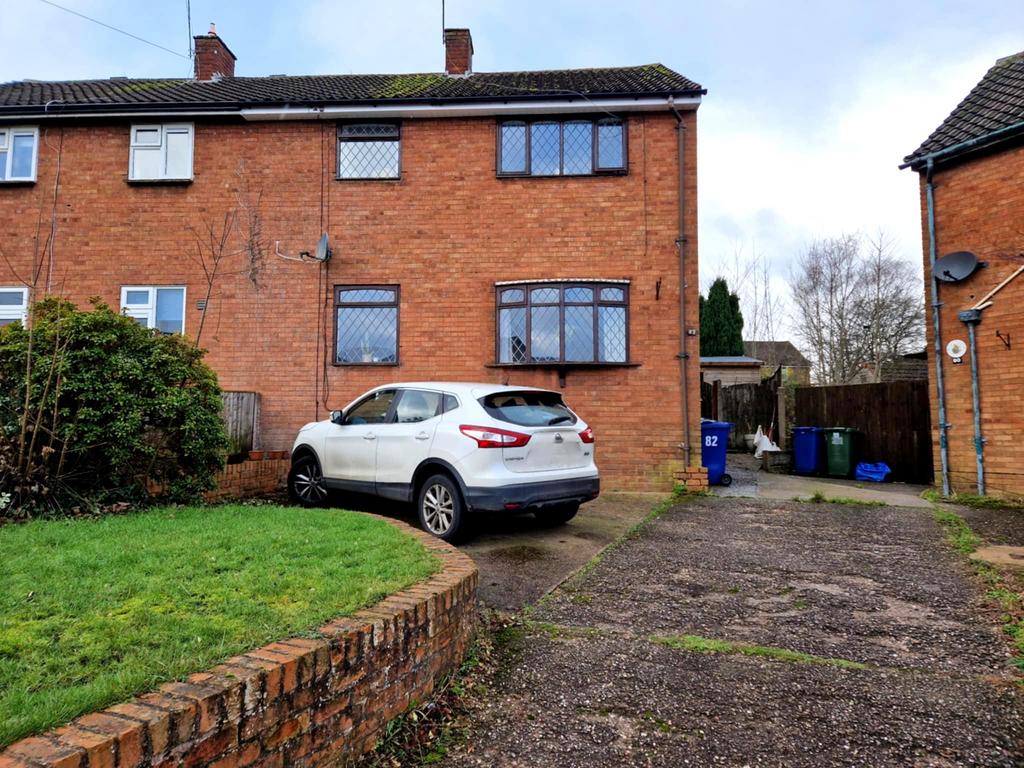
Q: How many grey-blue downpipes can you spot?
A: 2